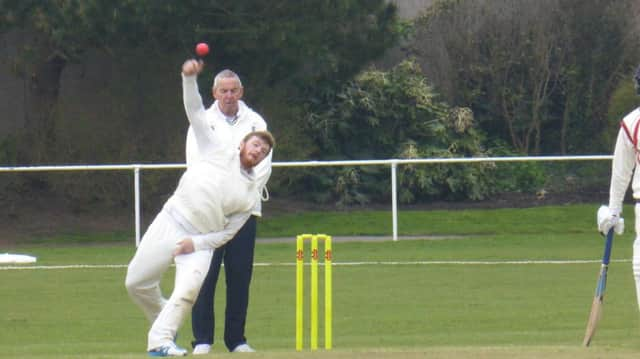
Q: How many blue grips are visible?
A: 1